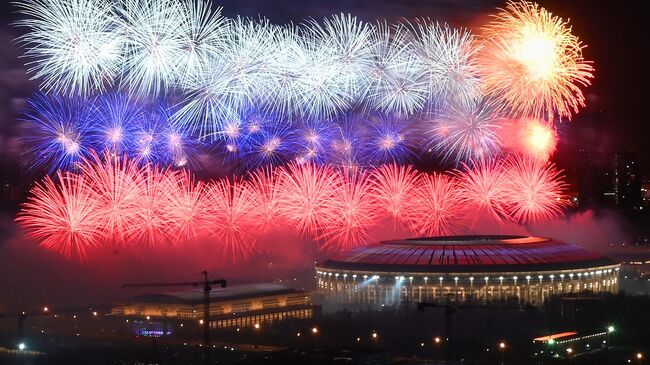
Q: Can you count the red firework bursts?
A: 12